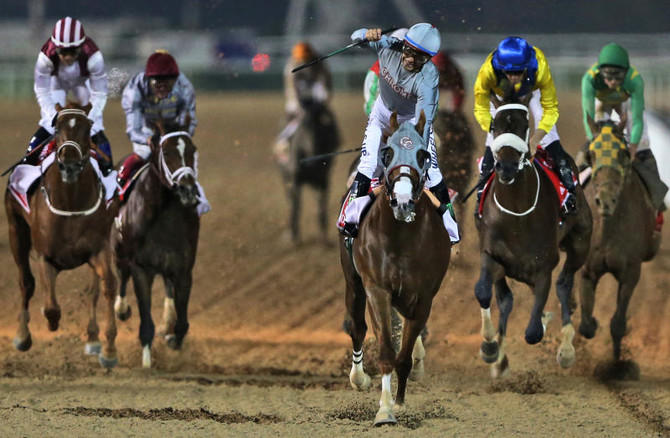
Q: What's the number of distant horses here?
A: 2